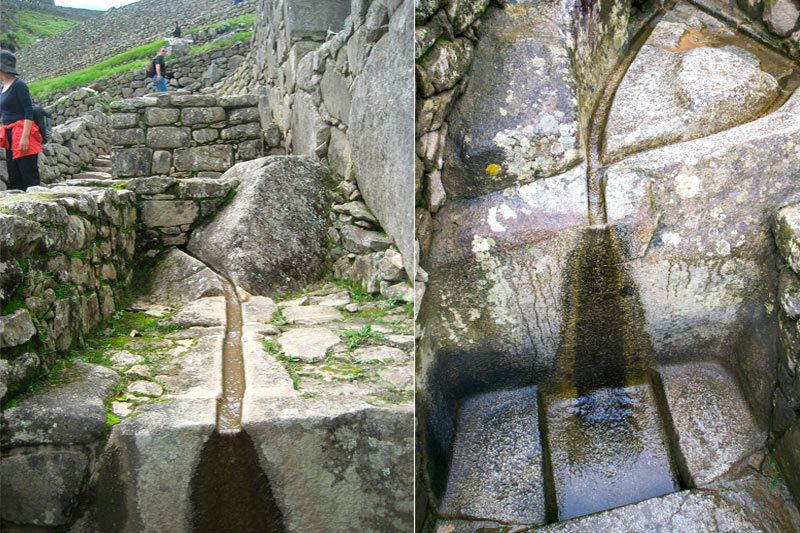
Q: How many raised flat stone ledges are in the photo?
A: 2